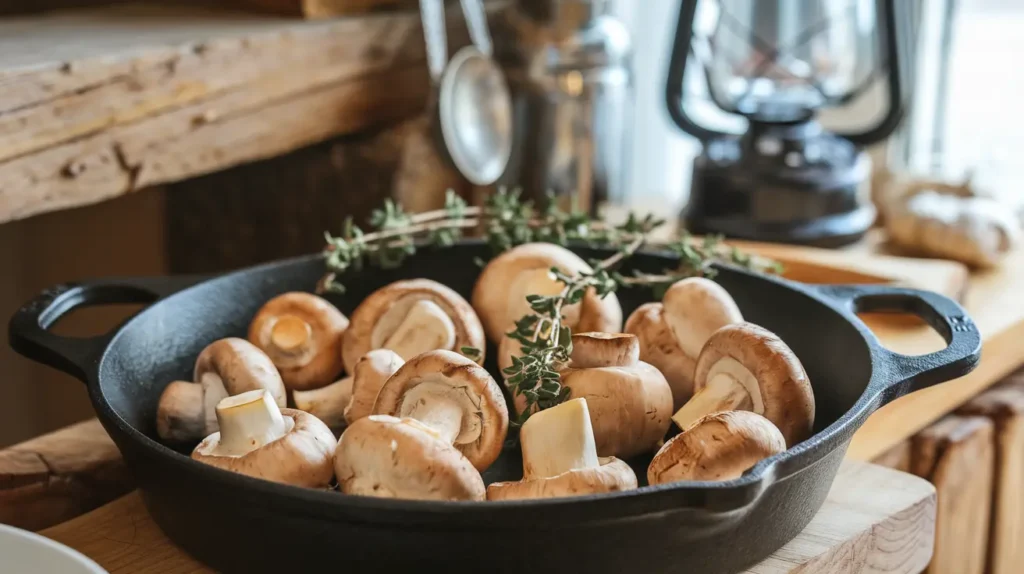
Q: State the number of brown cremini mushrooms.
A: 13